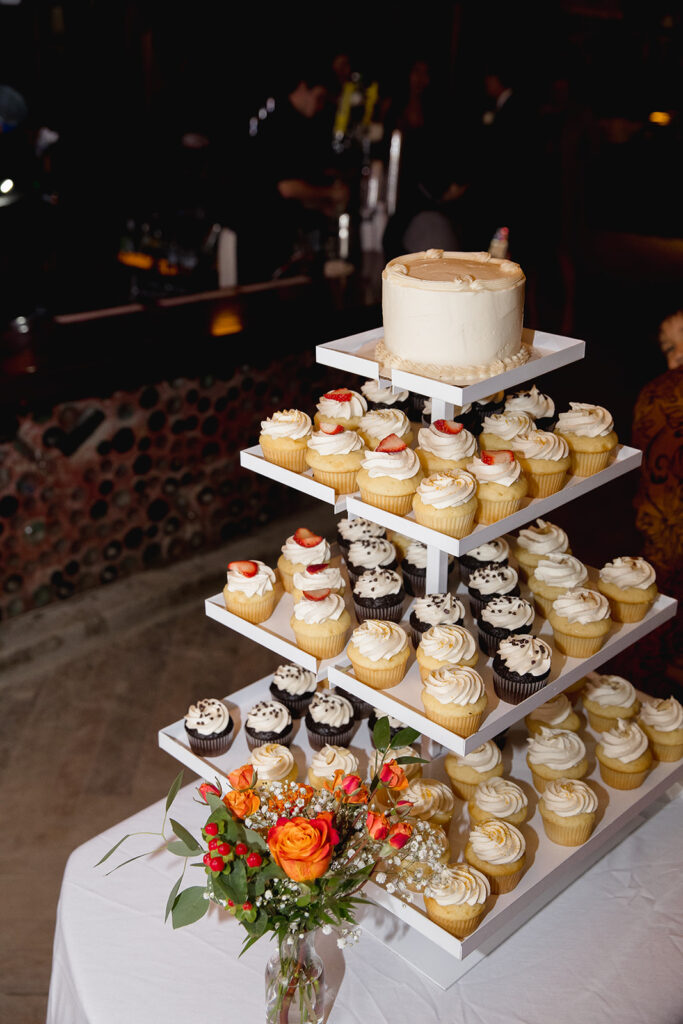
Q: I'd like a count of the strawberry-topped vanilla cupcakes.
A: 9